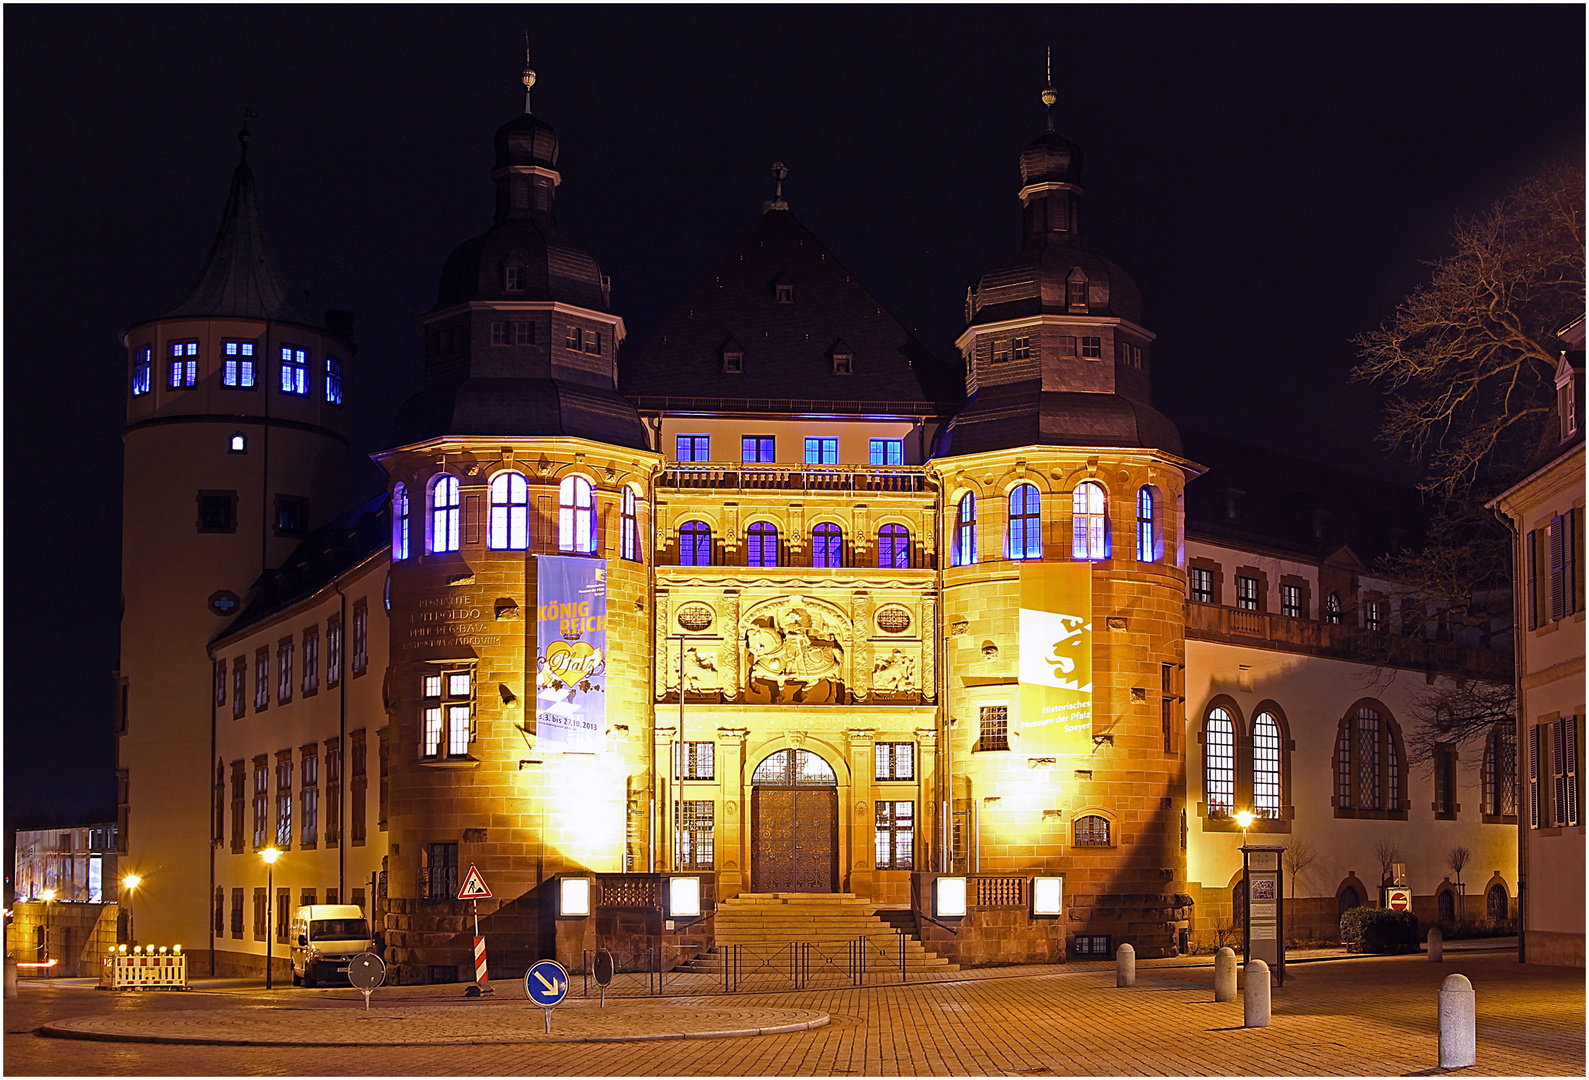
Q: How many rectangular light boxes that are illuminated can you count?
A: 4